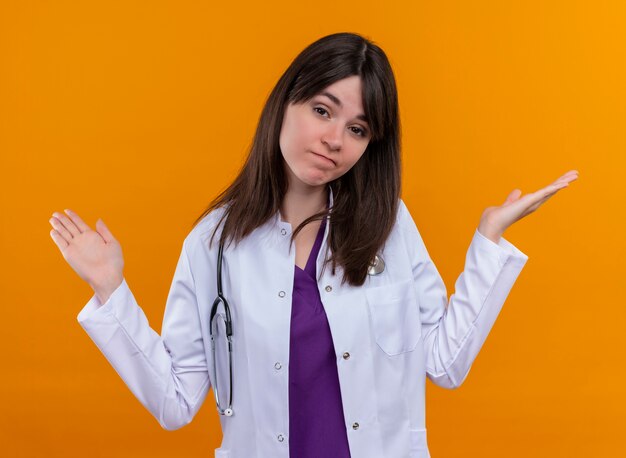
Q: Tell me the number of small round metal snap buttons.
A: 7